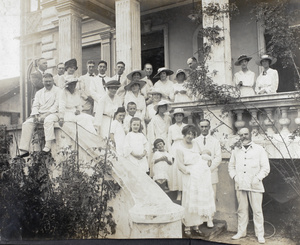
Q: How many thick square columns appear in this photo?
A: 3